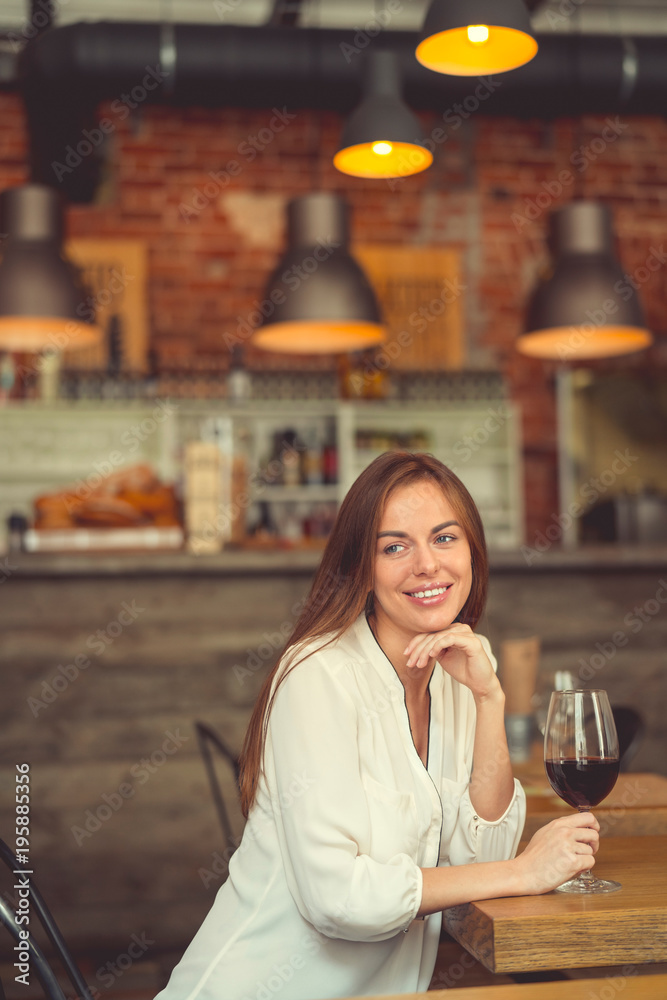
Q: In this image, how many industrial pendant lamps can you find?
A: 5